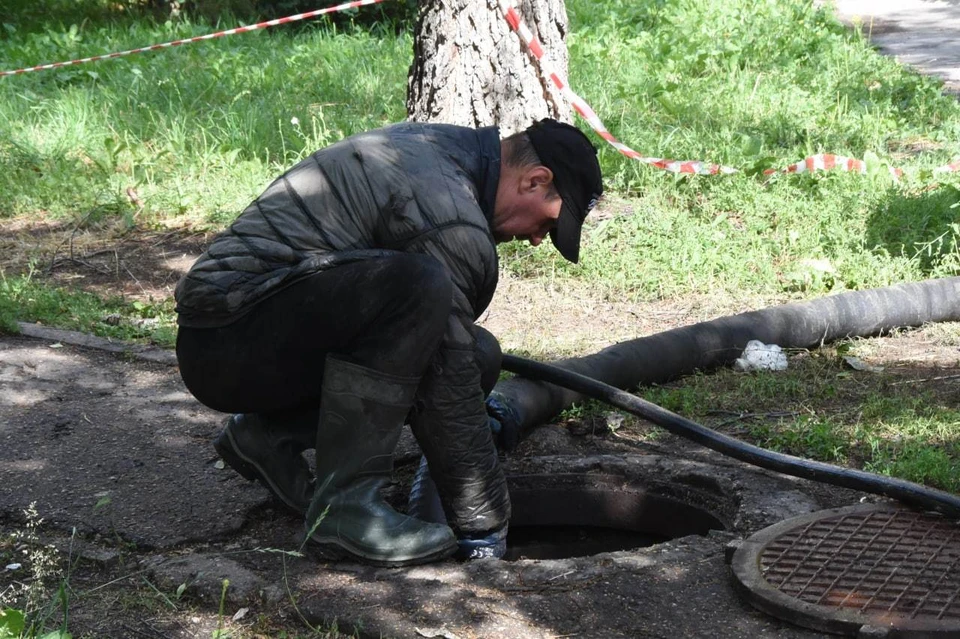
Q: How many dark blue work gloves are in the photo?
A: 2